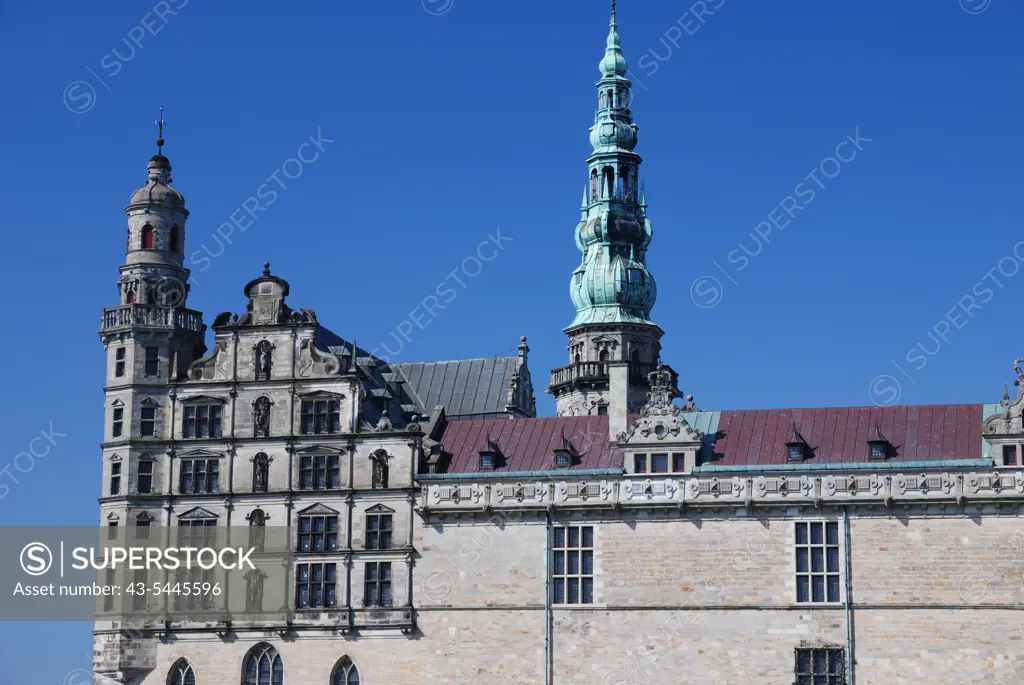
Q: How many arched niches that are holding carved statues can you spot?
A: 6